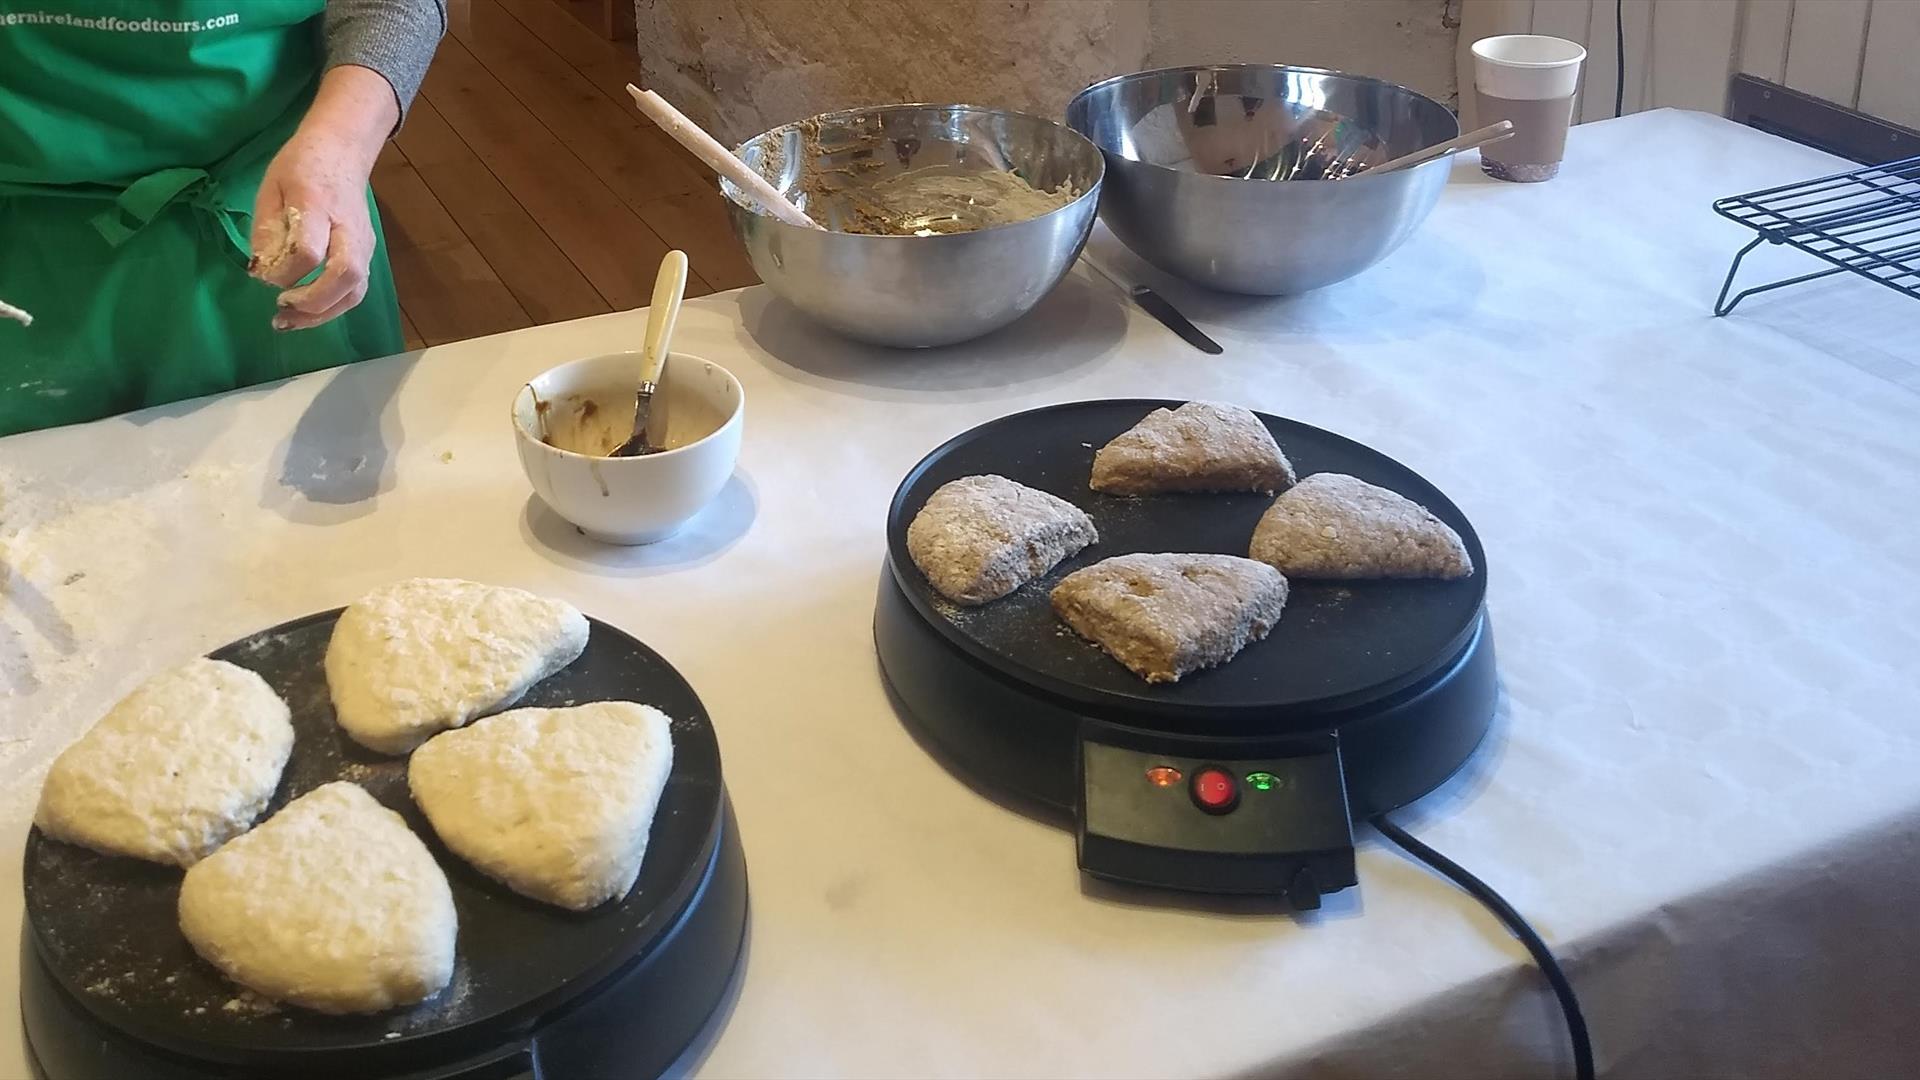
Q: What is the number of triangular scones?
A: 8